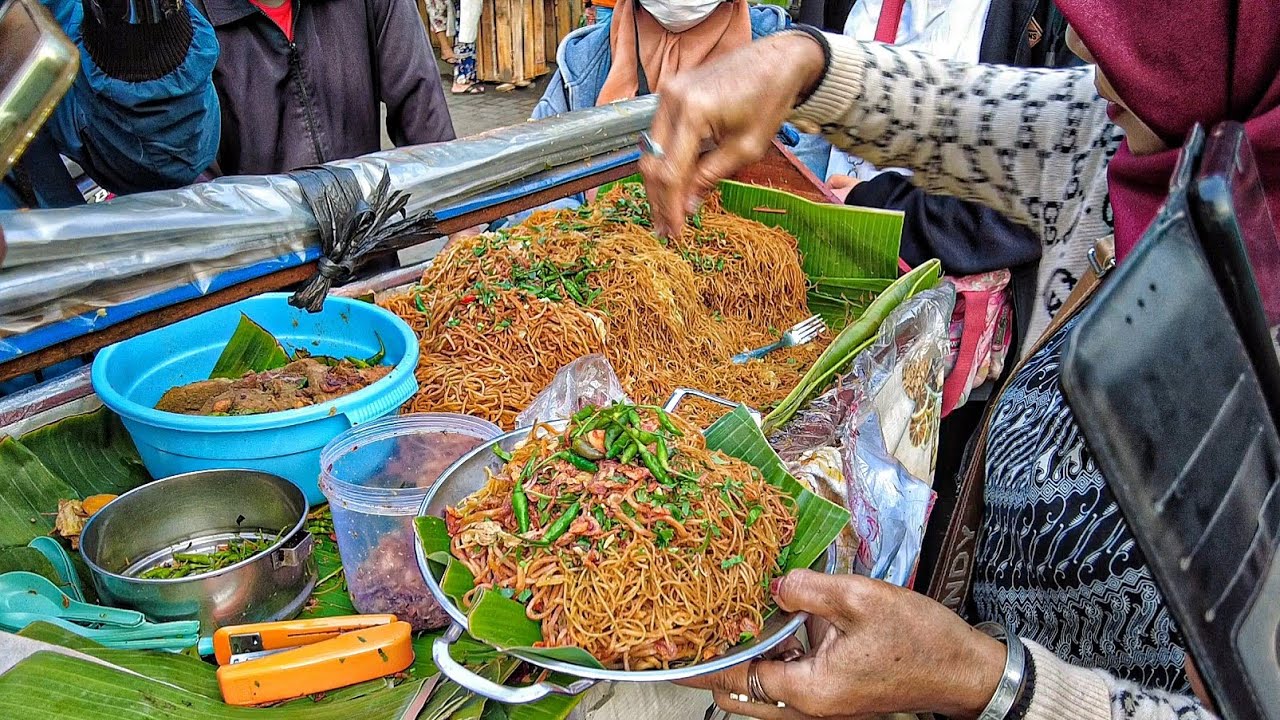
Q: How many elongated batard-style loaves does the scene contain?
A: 0